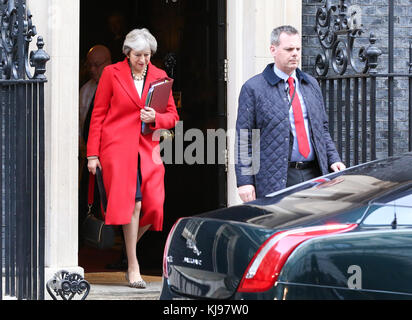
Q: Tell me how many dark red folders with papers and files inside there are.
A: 1